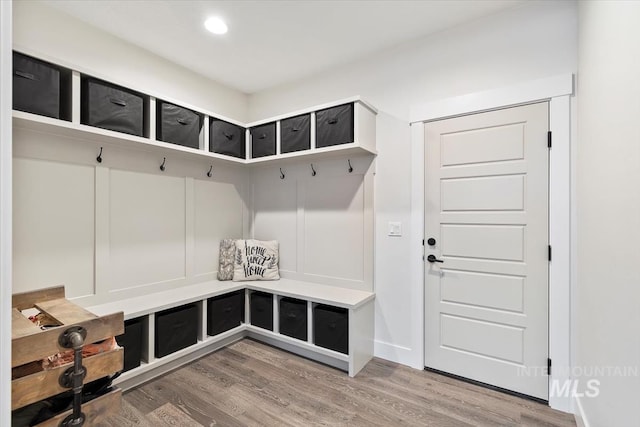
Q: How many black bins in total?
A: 13